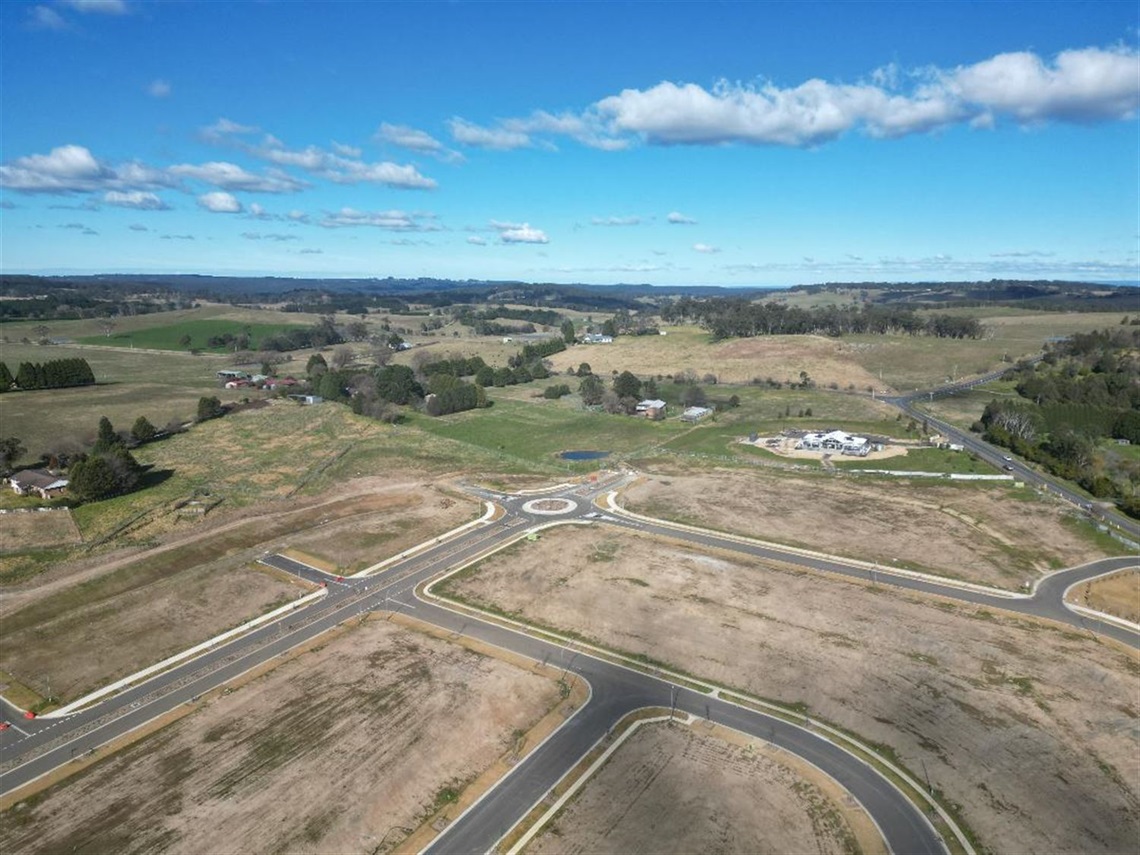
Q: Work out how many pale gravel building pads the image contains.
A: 1